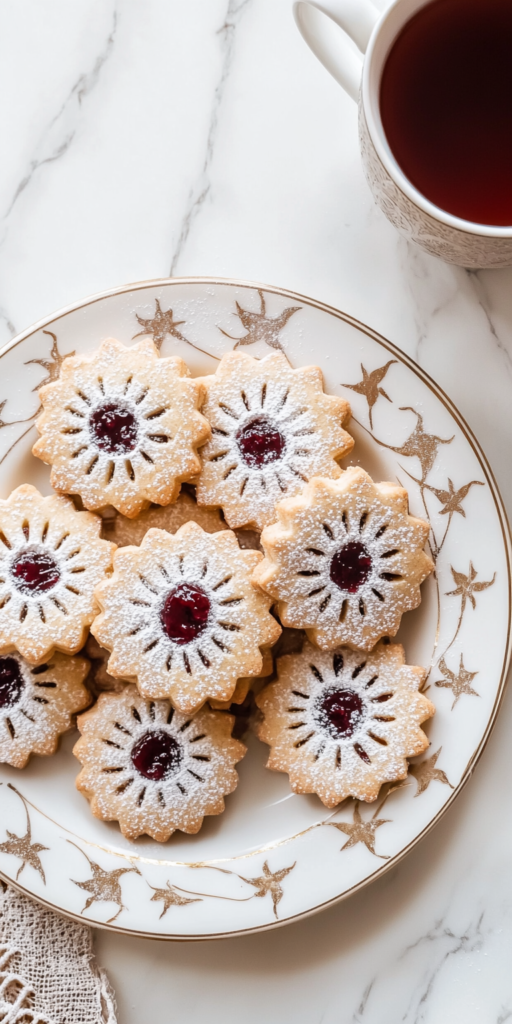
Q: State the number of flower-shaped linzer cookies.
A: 8